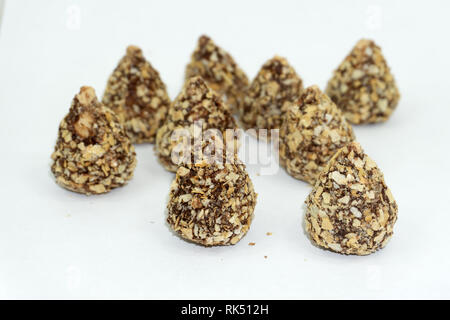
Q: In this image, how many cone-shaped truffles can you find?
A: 9